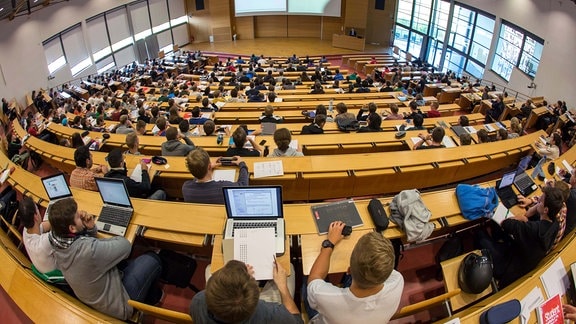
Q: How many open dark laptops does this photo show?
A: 2